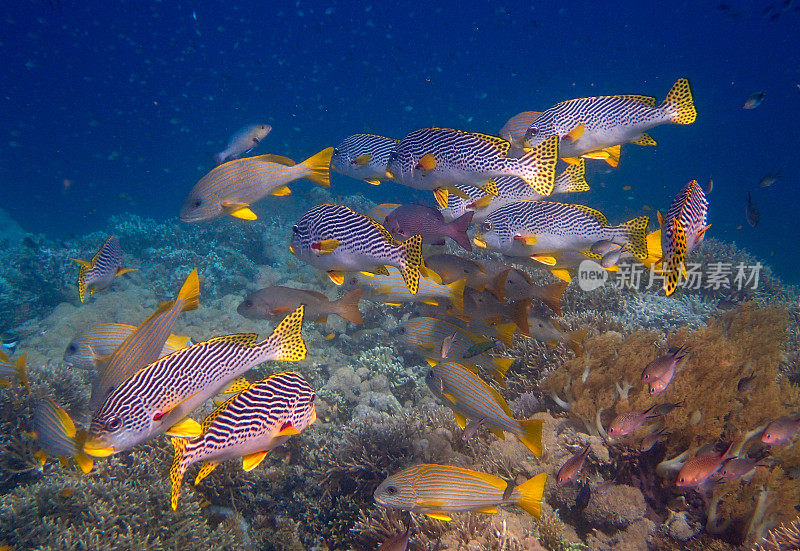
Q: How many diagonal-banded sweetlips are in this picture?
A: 10